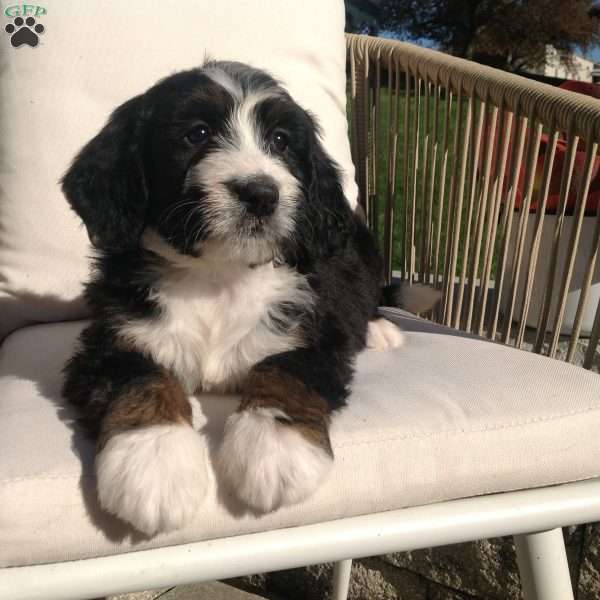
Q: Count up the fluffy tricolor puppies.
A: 1